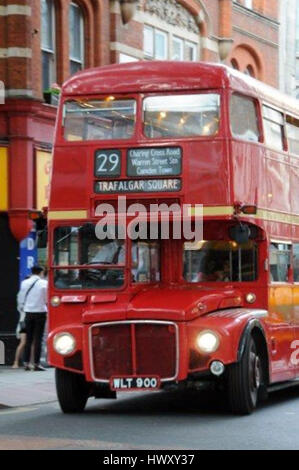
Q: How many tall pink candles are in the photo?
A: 0